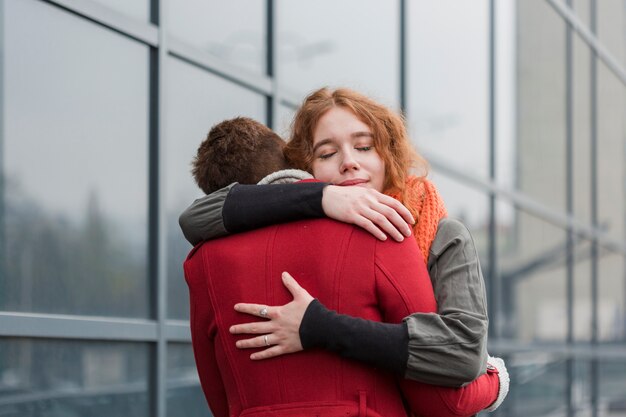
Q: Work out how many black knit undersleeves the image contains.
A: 2